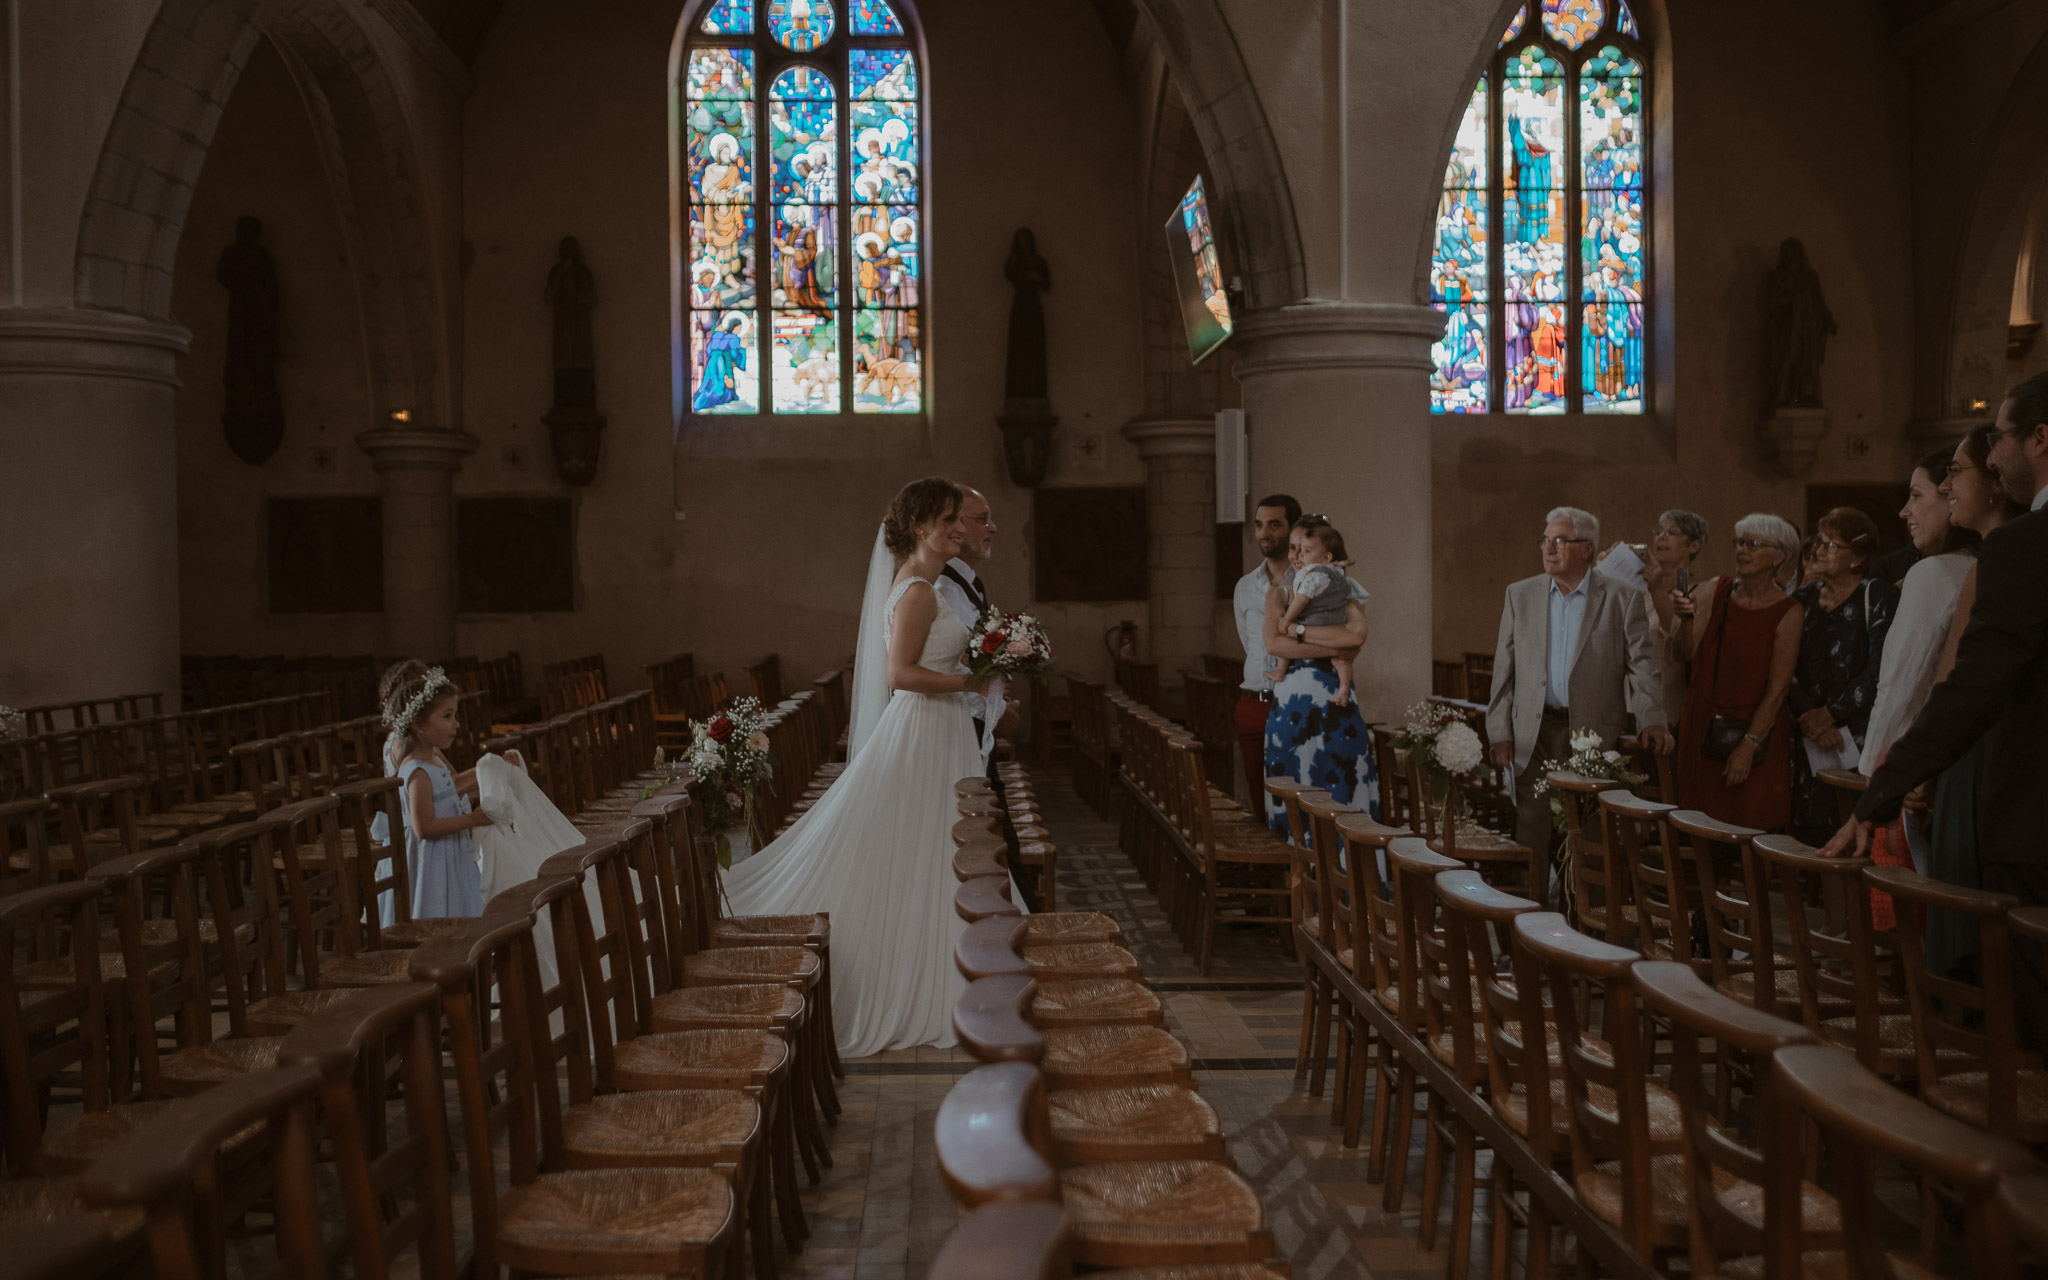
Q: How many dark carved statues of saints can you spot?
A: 4